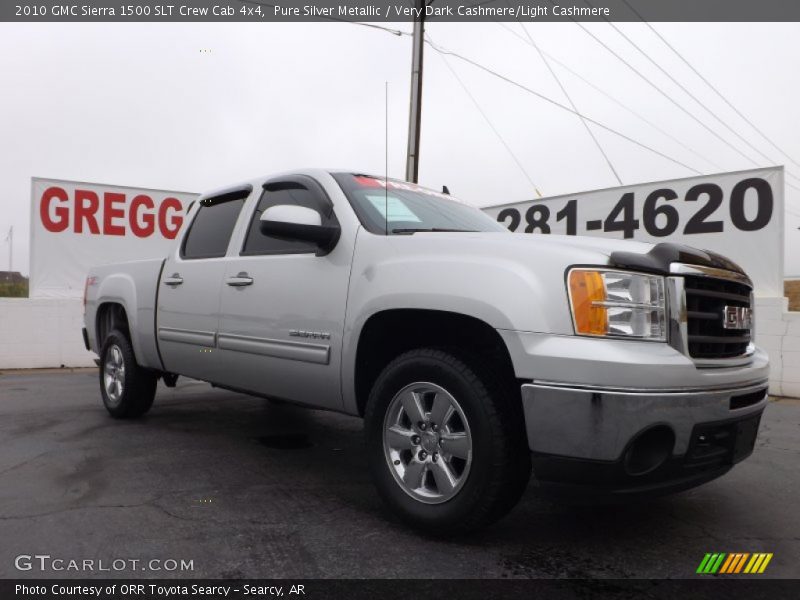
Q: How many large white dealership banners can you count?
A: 2